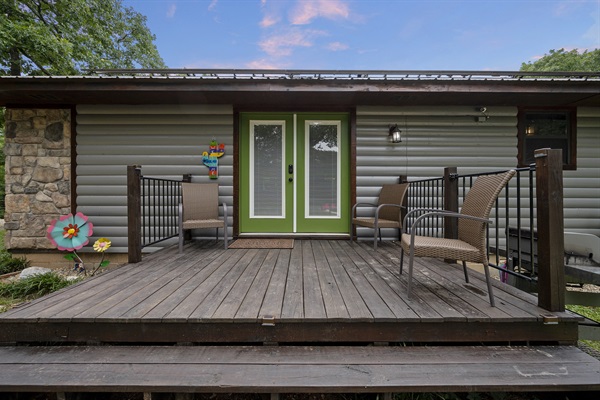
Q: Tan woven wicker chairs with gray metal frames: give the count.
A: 3